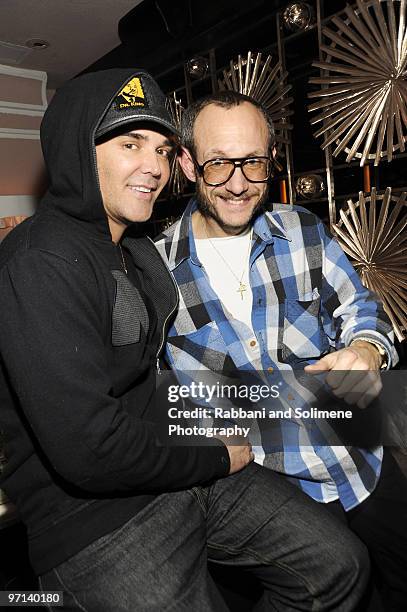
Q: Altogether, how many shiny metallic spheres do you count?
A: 3